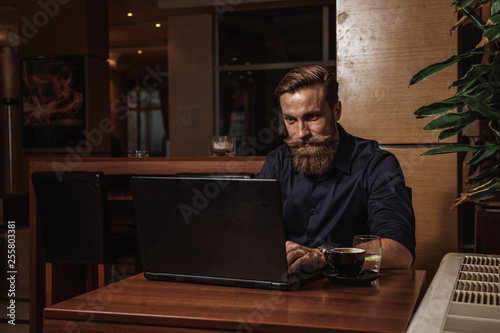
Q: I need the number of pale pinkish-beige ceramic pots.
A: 0